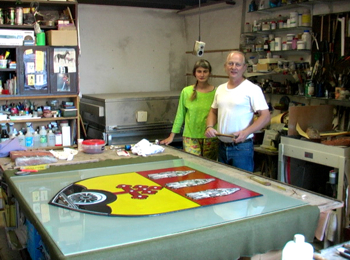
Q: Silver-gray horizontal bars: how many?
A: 3